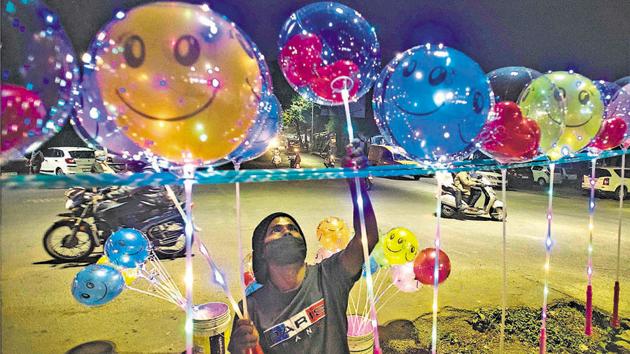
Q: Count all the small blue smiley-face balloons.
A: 2